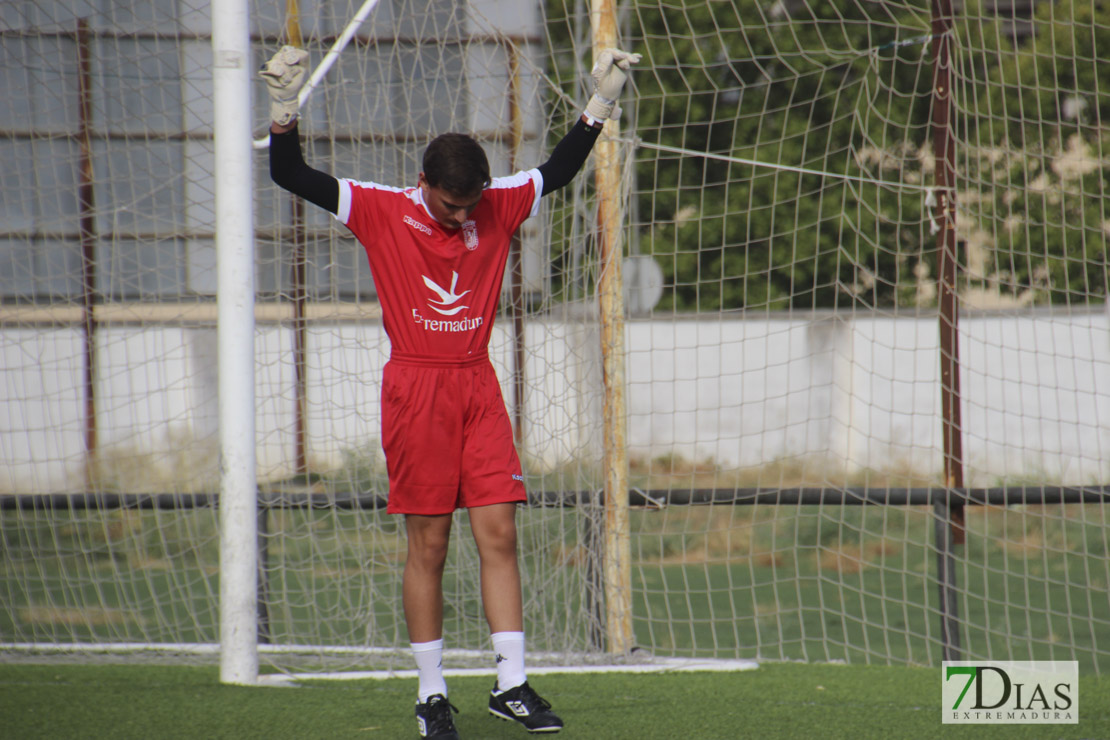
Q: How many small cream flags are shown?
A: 0